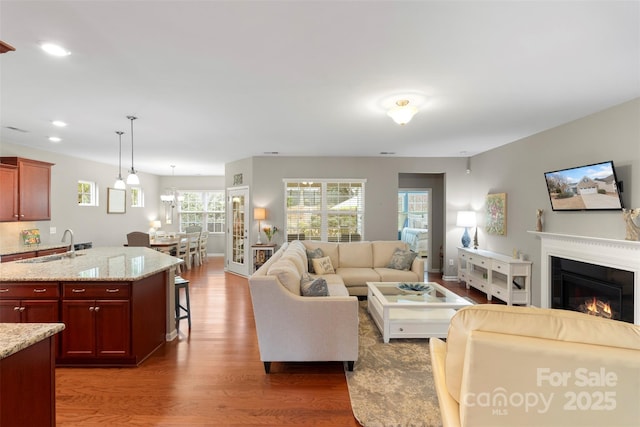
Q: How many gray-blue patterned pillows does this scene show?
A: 3